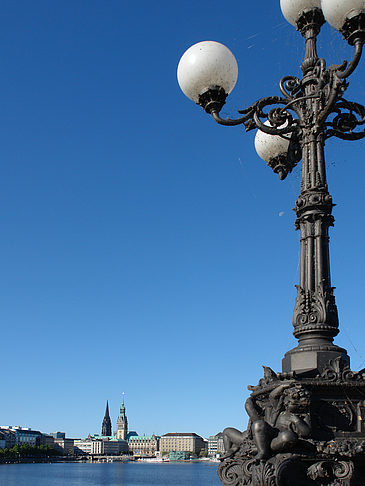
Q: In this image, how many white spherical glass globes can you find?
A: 4